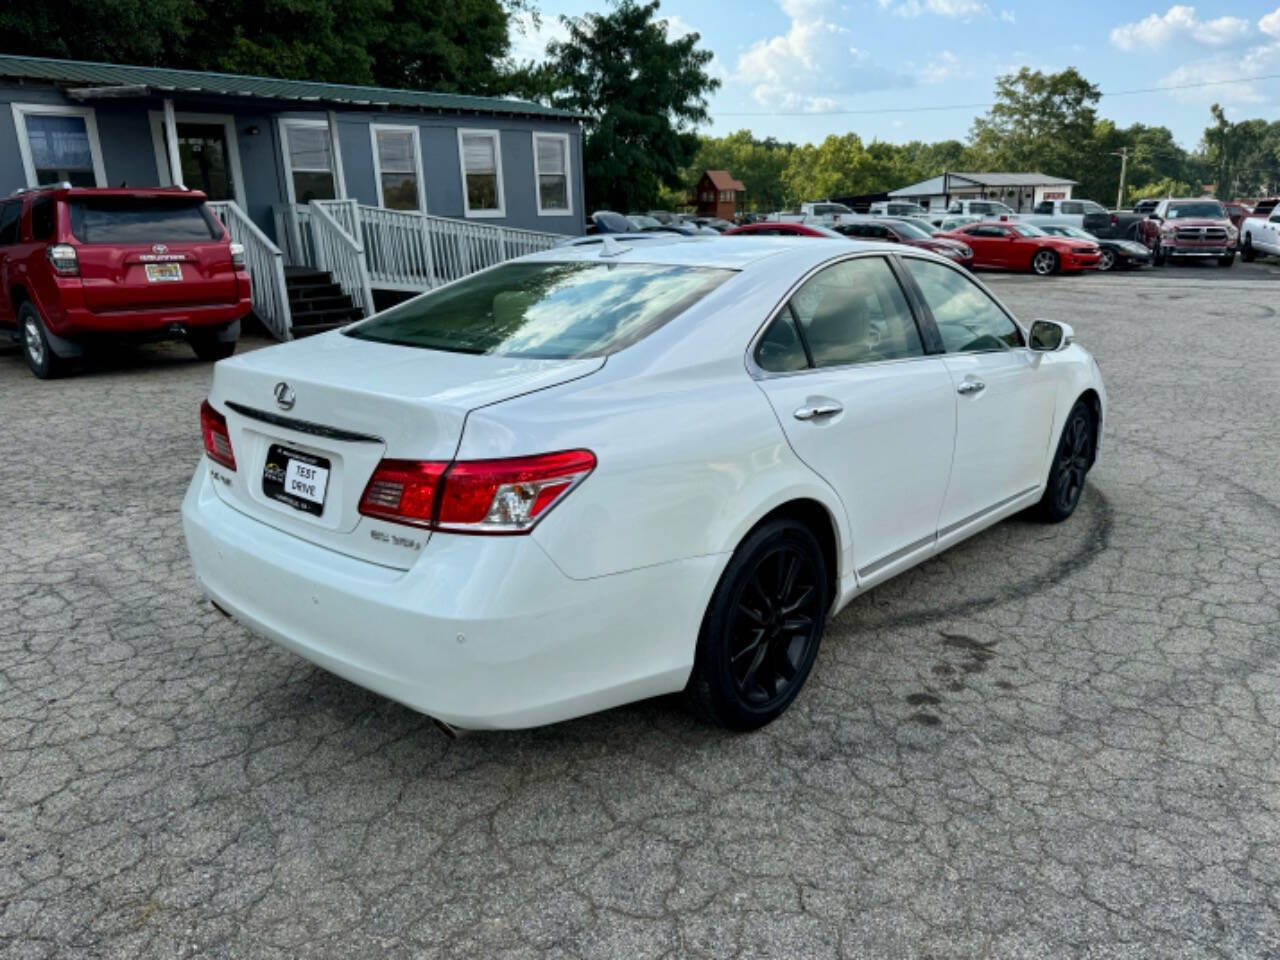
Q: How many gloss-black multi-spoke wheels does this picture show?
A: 2